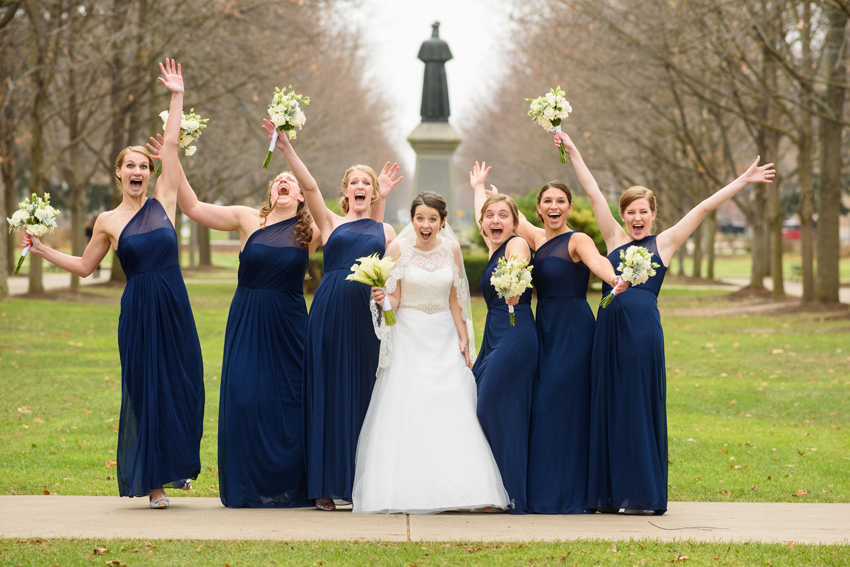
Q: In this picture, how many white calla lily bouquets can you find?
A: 1